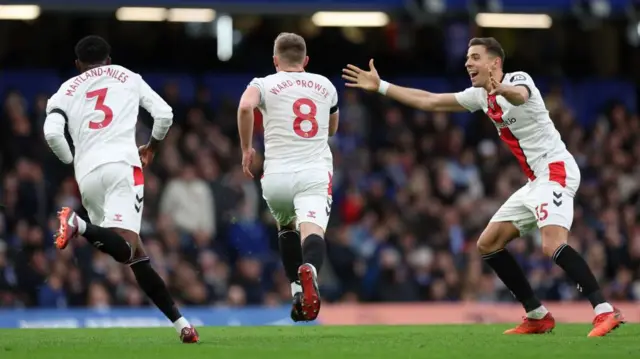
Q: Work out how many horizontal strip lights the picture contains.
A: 5